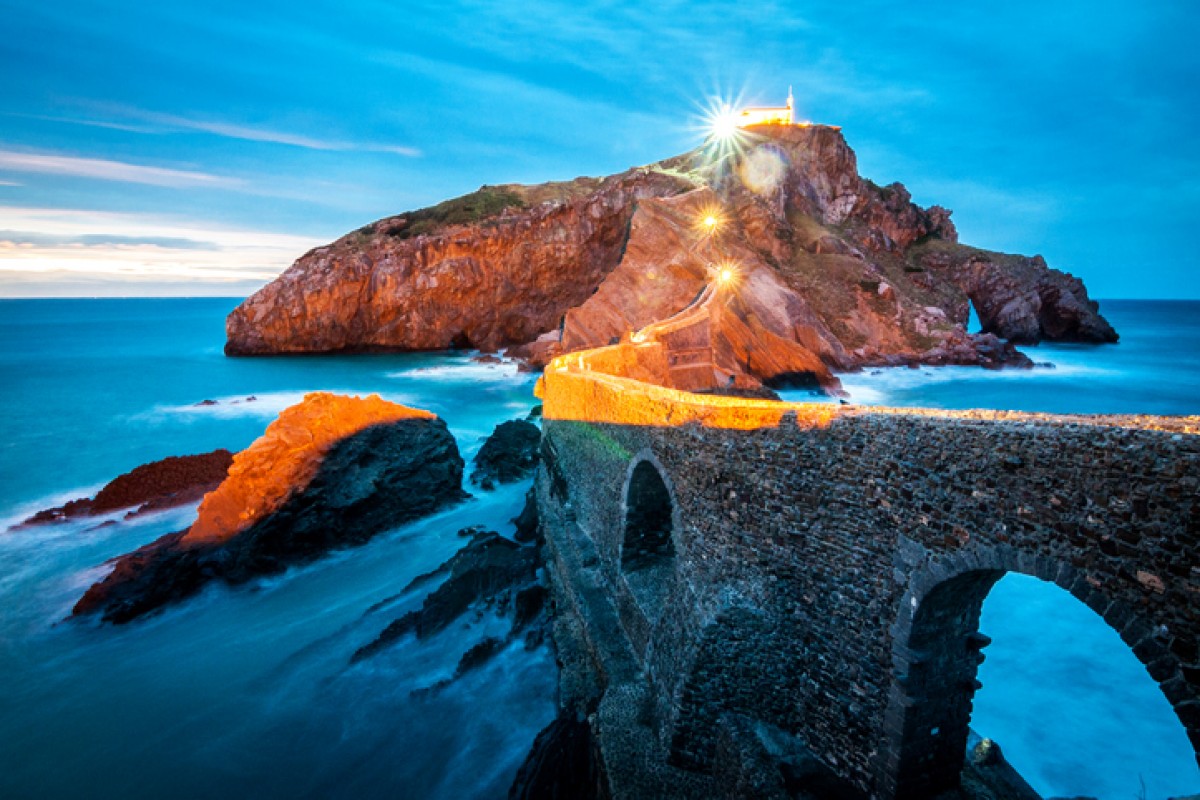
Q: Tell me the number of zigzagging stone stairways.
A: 1